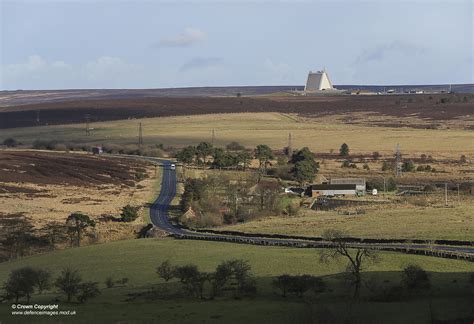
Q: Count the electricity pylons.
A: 6